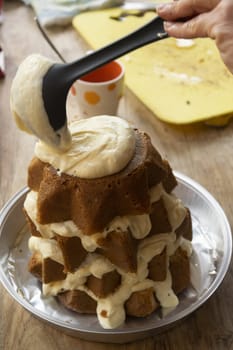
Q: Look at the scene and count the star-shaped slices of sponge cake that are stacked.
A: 4